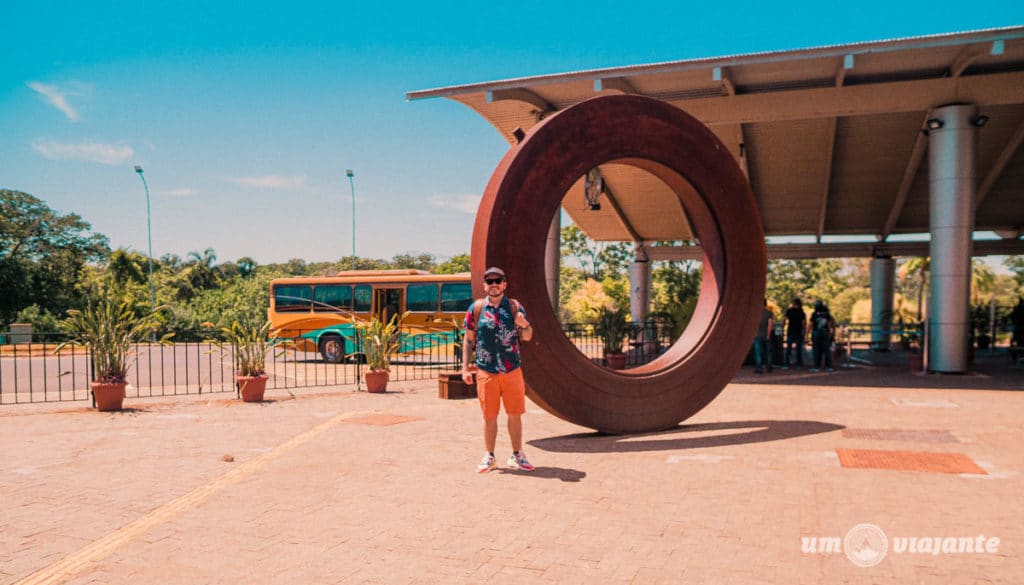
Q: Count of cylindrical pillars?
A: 4